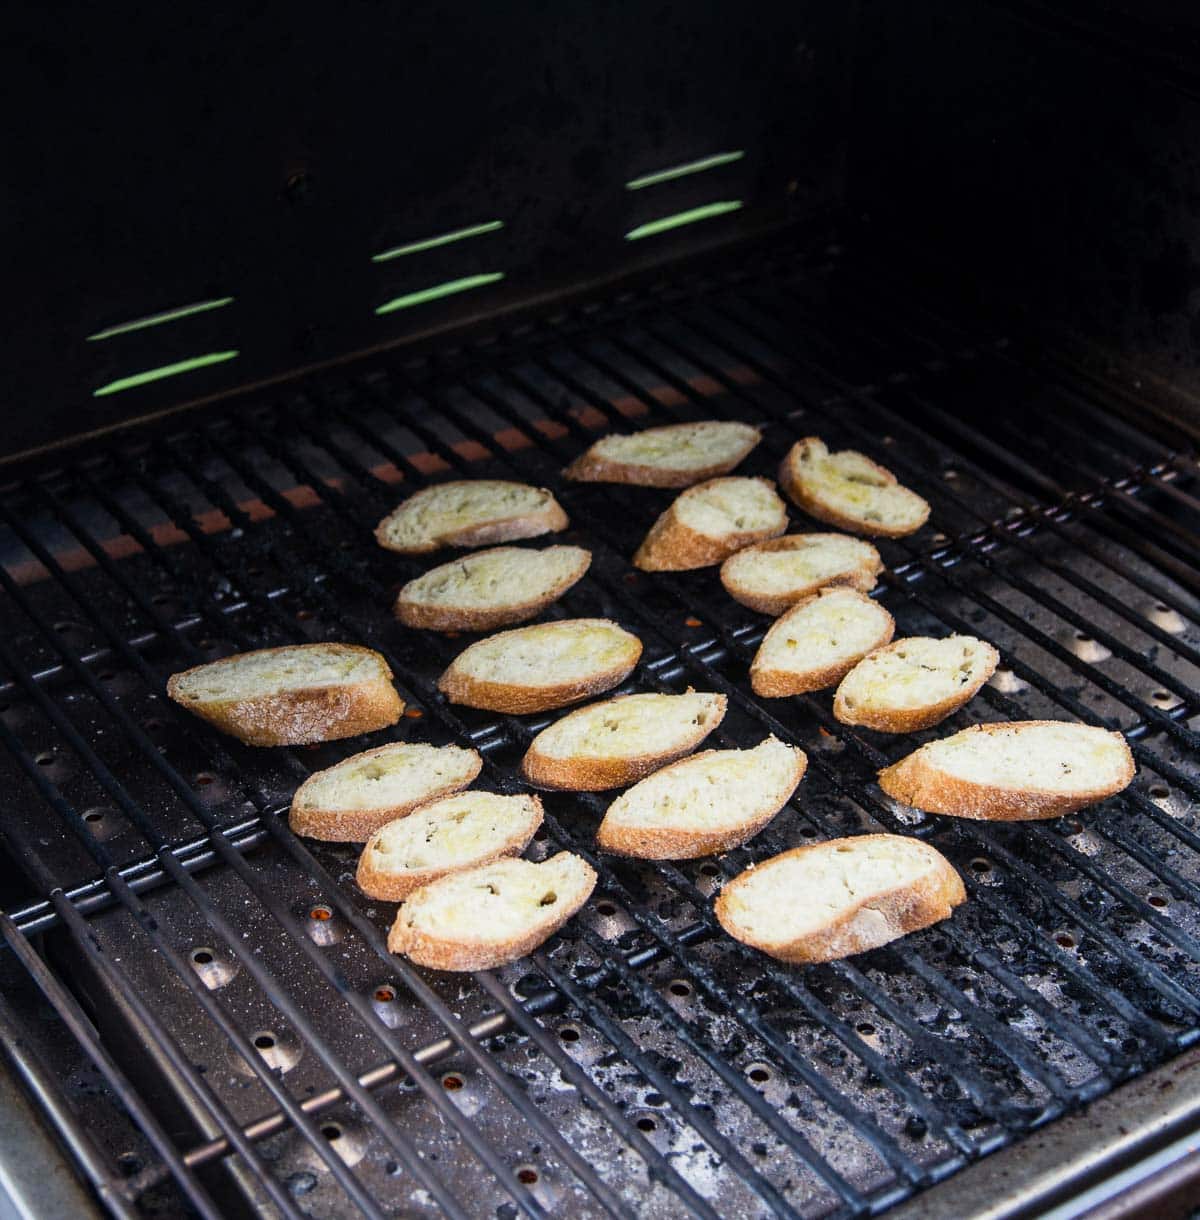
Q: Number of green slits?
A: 6